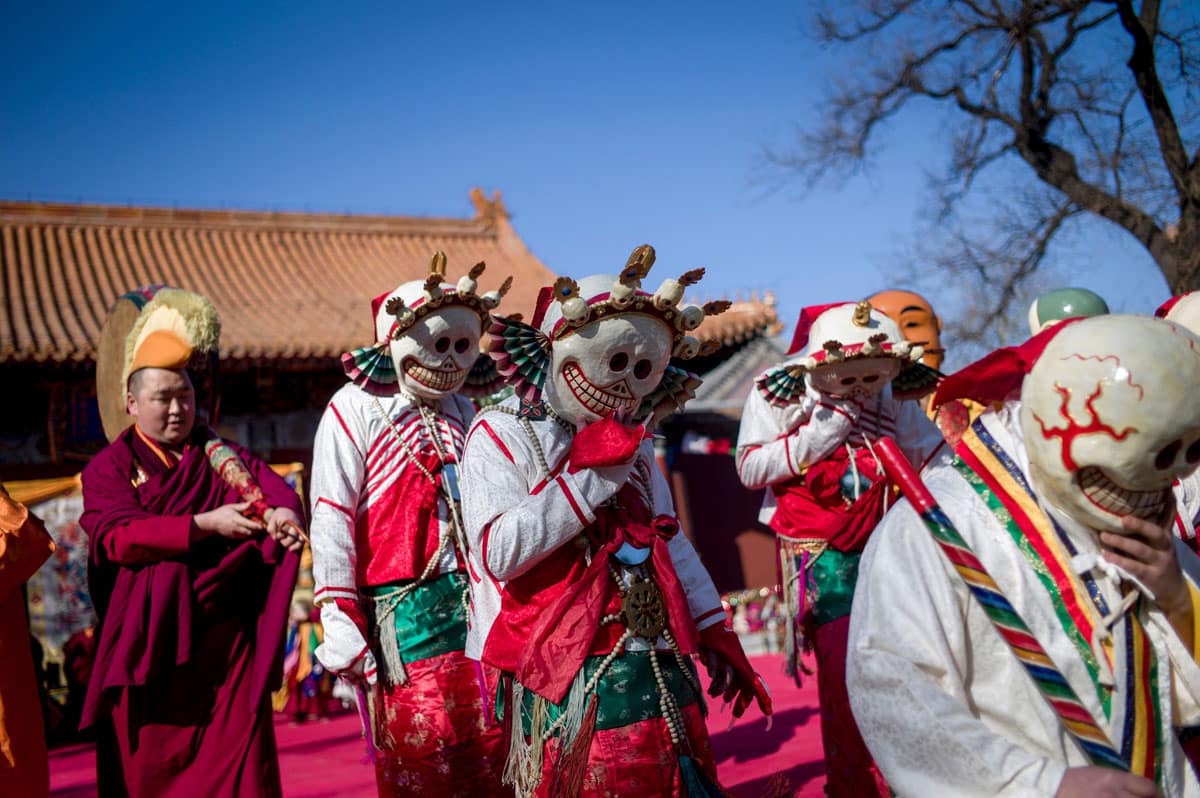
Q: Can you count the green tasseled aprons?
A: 3